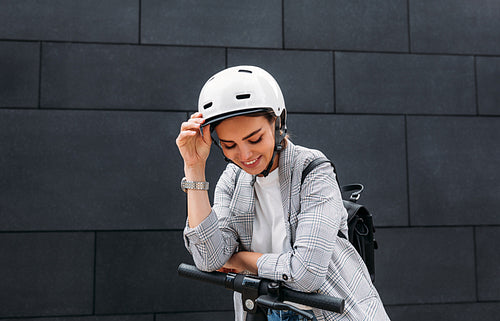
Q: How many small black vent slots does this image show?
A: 4